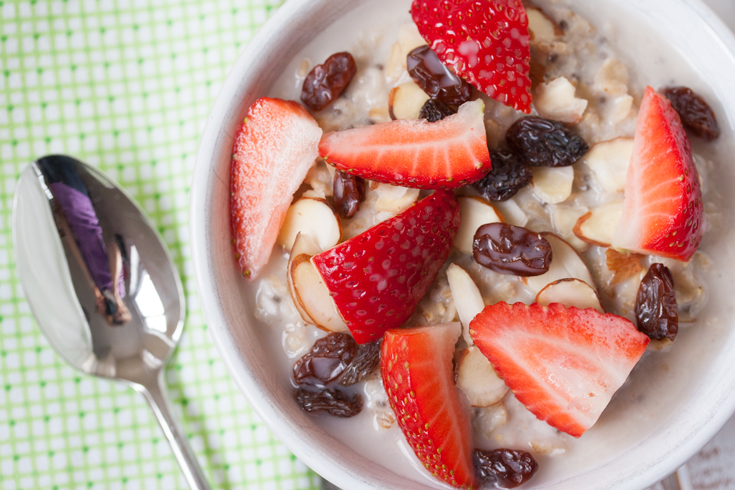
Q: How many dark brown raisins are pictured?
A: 13